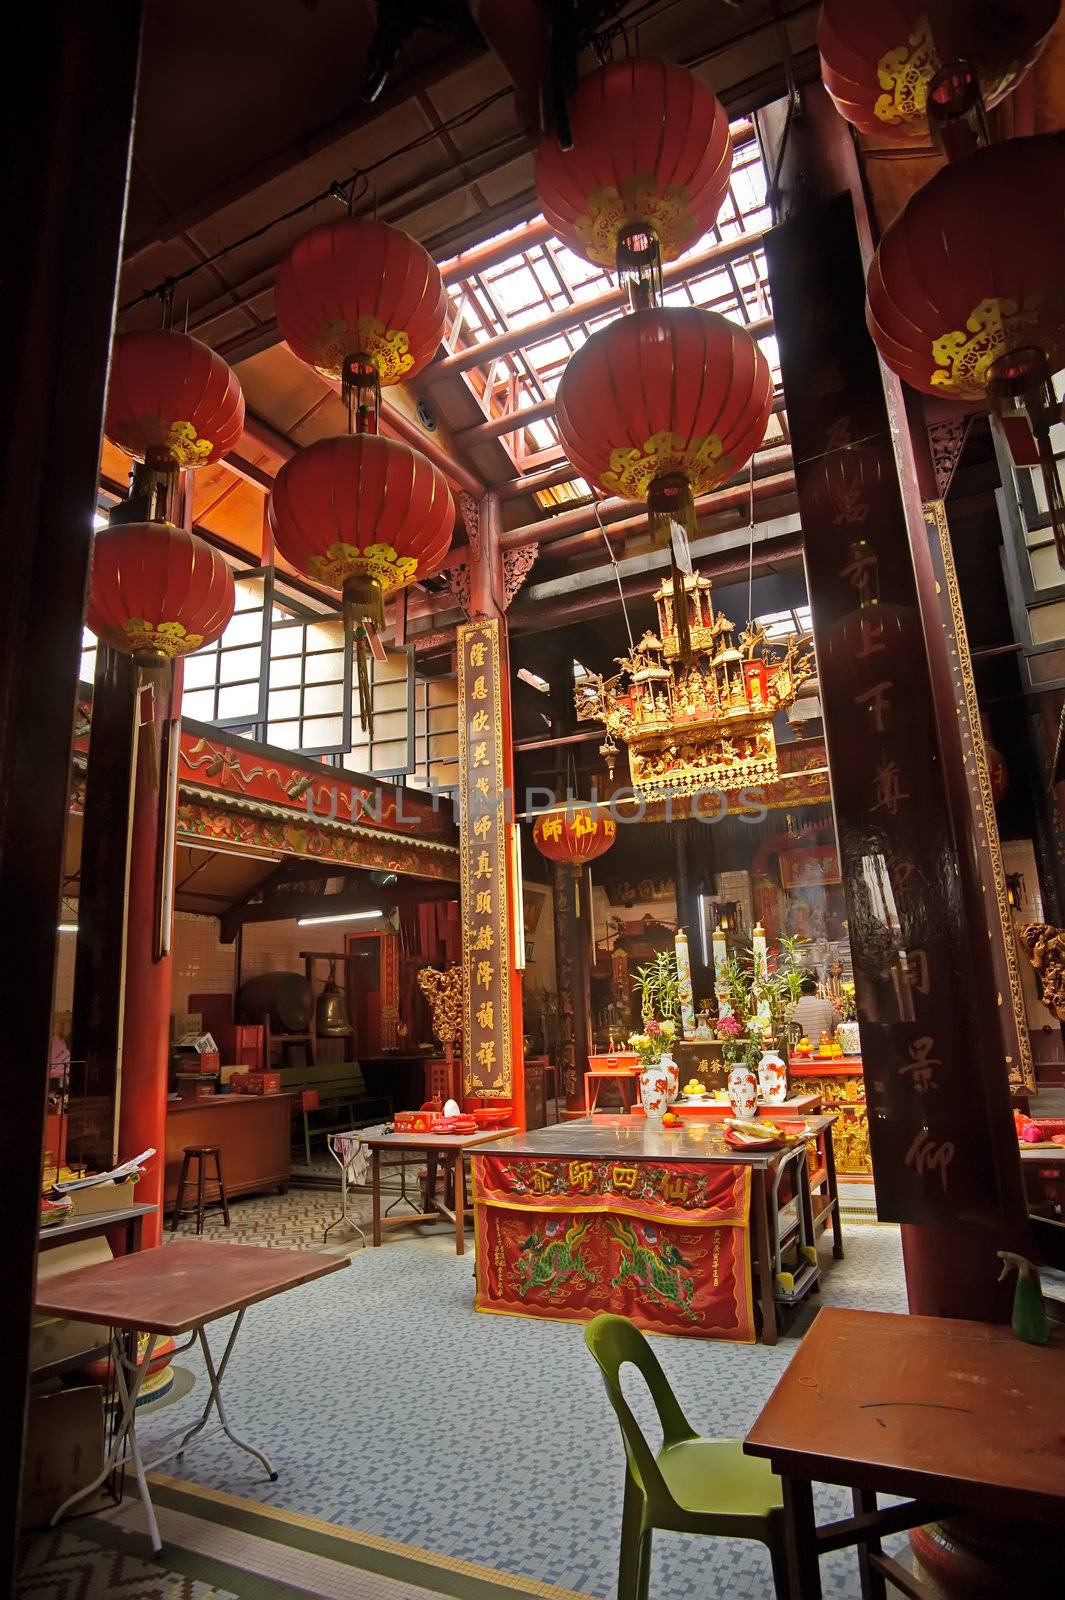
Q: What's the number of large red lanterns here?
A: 8